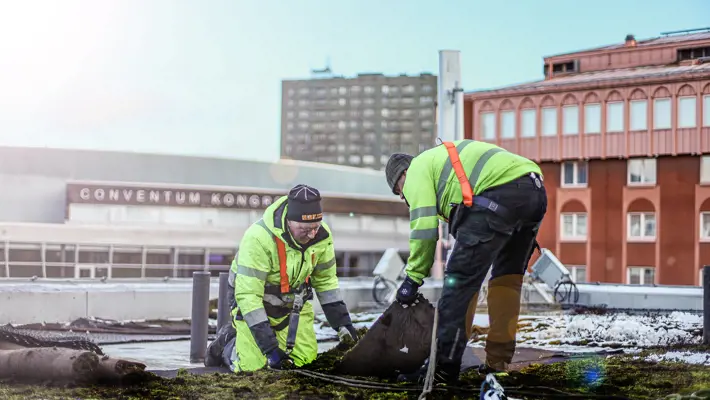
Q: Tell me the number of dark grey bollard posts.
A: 3